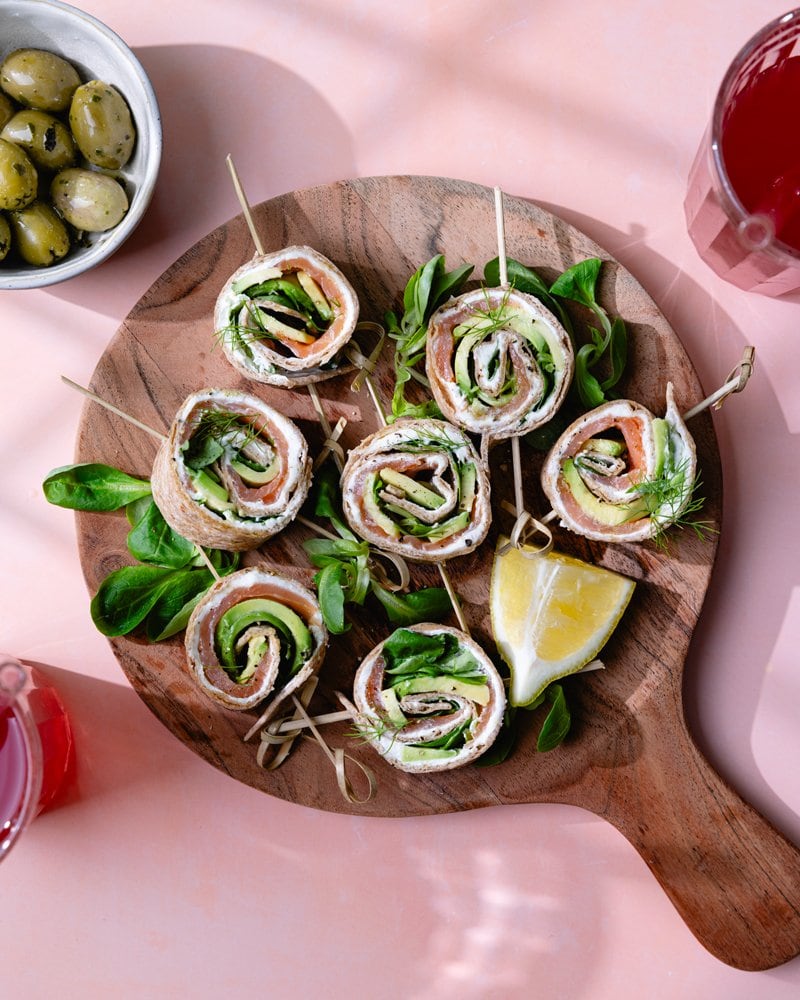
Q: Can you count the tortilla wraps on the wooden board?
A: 7